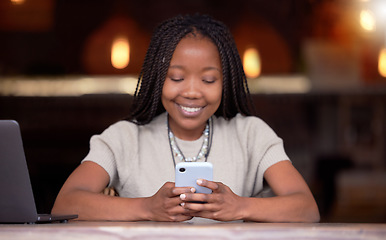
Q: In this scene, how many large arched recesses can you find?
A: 2